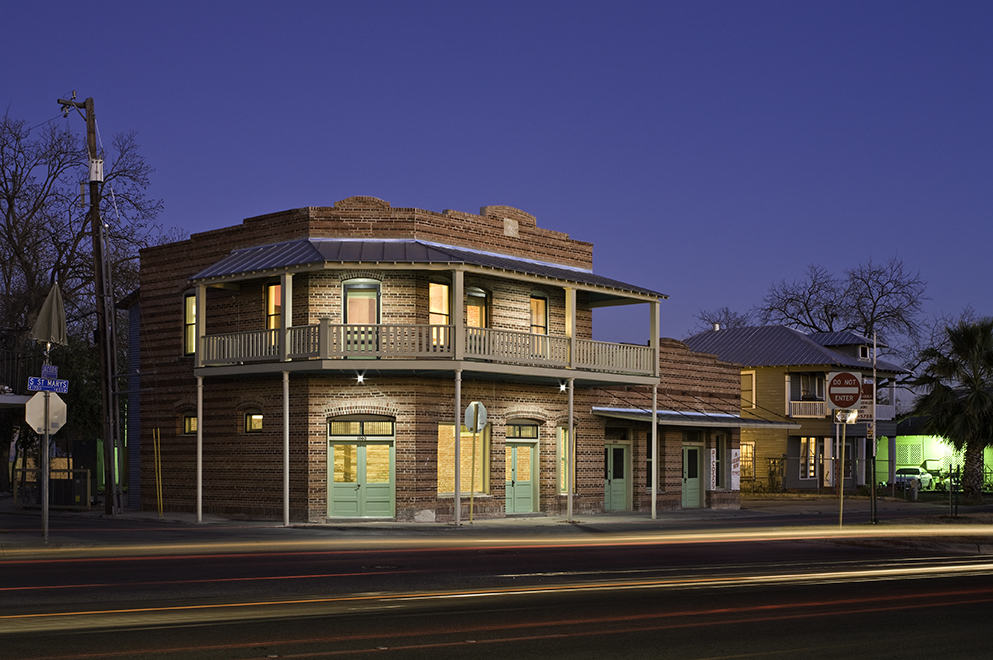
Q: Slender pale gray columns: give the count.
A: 5